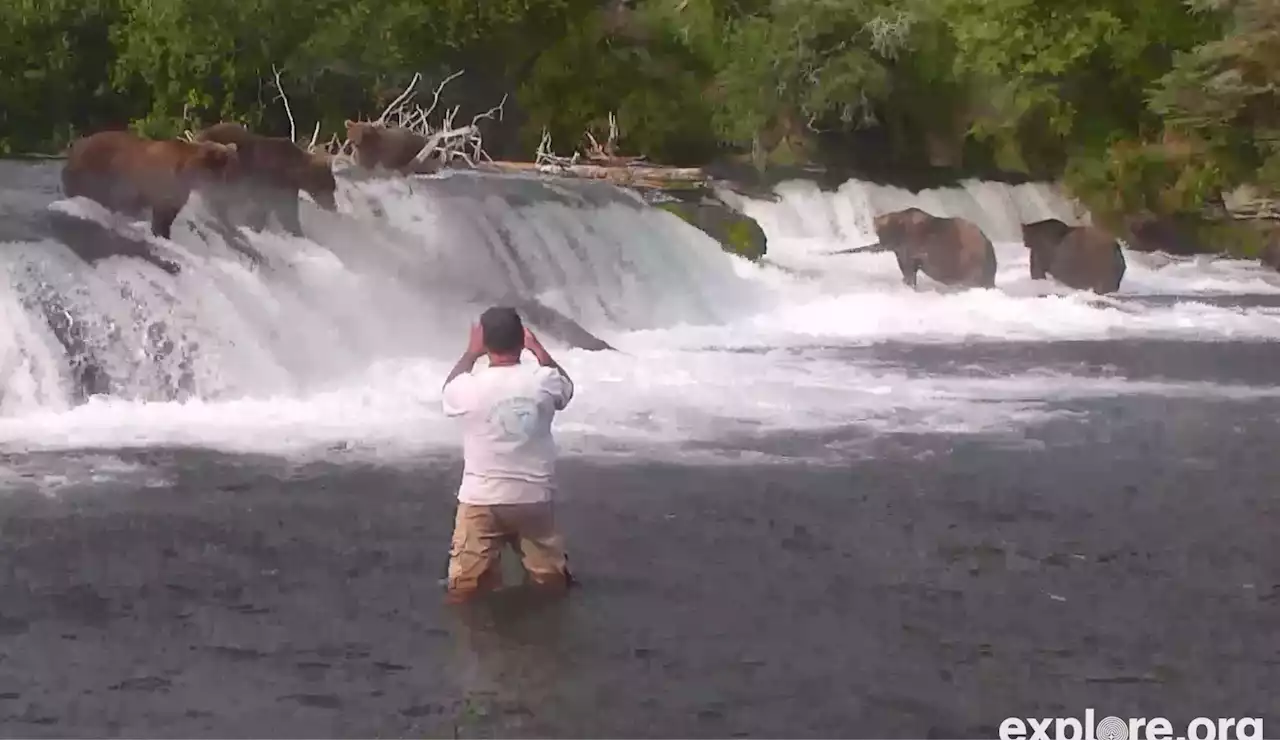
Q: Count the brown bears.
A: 5